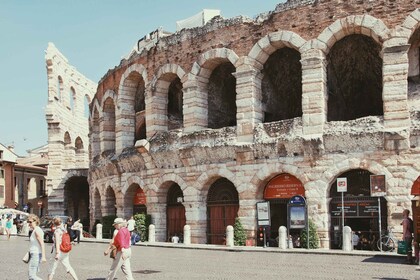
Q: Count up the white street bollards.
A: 6